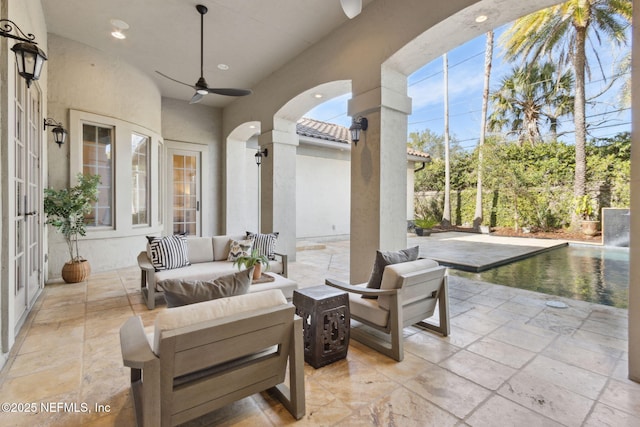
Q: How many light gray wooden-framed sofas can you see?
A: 1